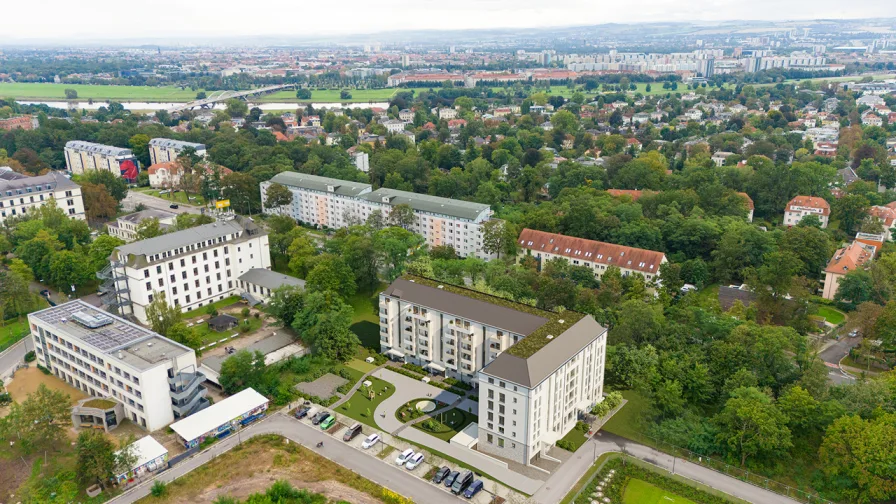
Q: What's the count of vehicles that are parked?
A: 12